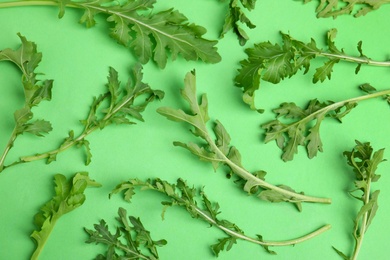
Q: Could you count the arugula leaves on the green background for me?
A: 12